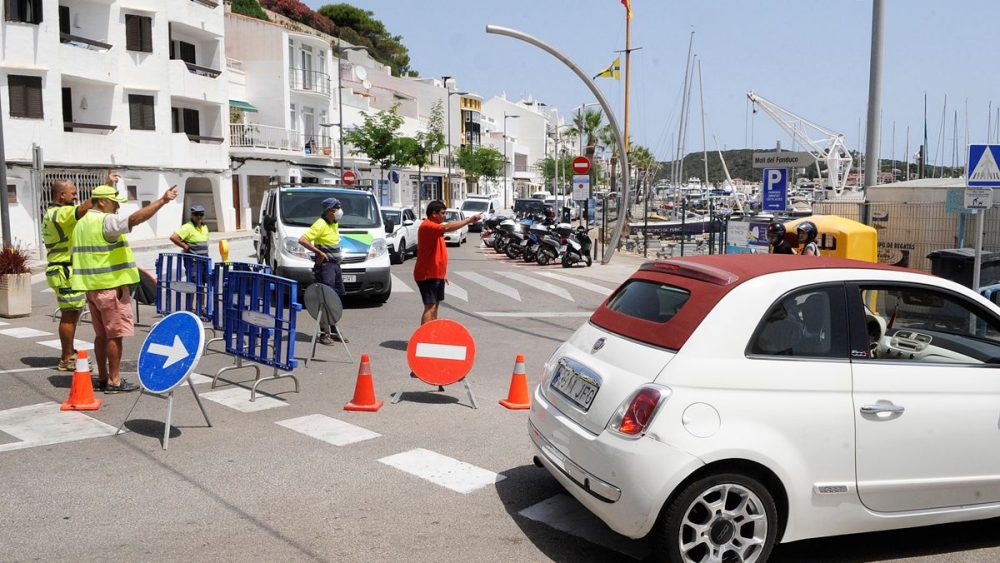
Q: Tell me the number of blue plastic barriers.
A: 3